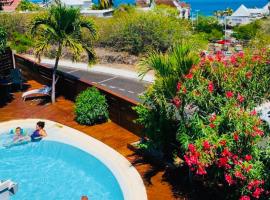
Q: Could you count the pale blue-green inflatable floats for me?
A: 1